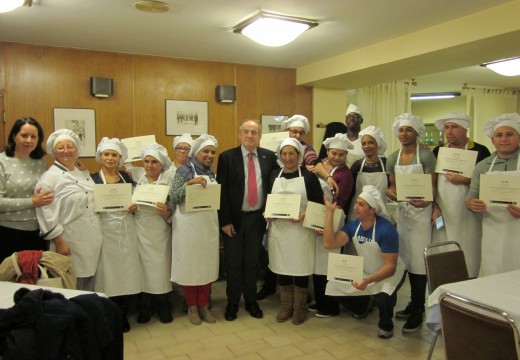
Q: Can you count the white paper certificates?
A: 11